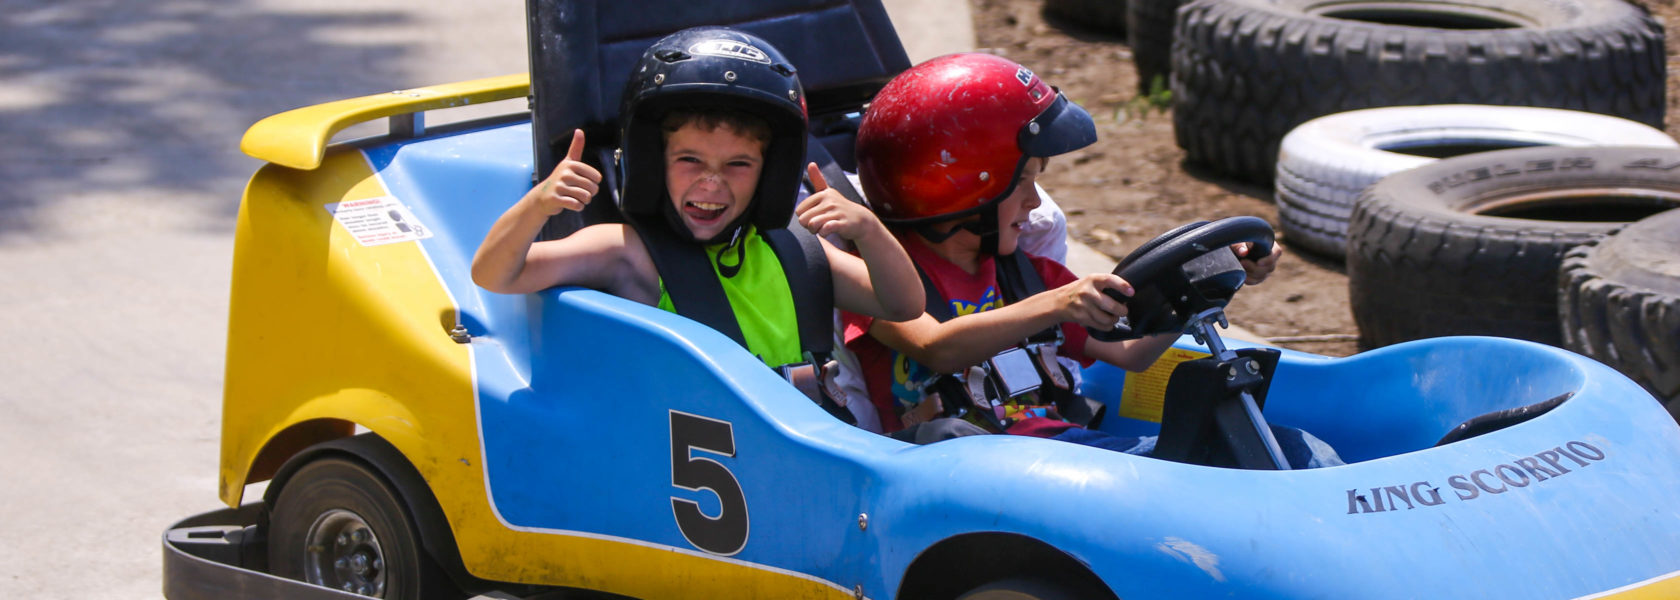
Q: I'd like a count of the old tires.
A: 6